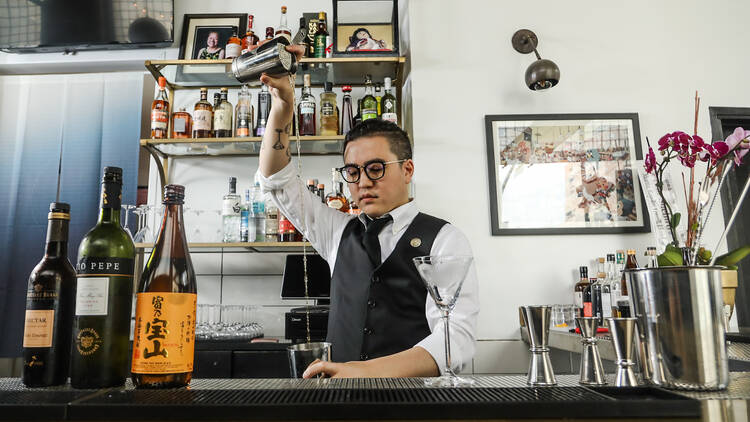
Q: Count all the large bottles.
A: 3